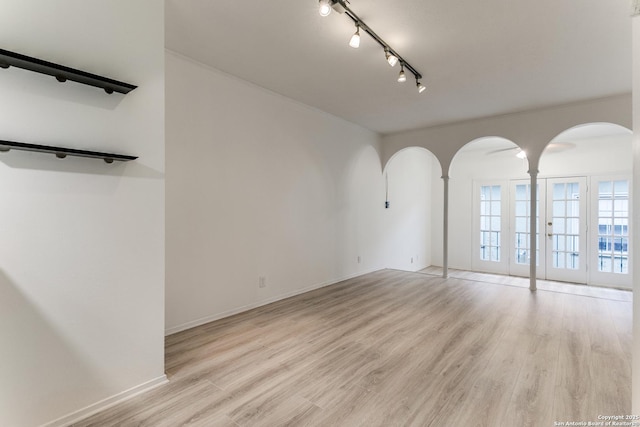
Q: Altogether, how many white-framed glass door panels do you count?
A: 4